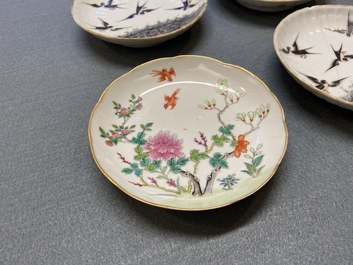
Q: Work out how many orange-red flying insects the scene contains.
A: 2